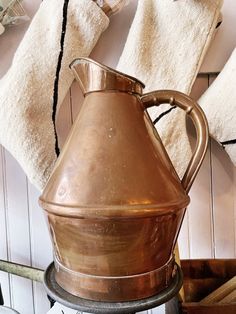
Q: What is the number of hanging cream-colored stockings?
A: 3